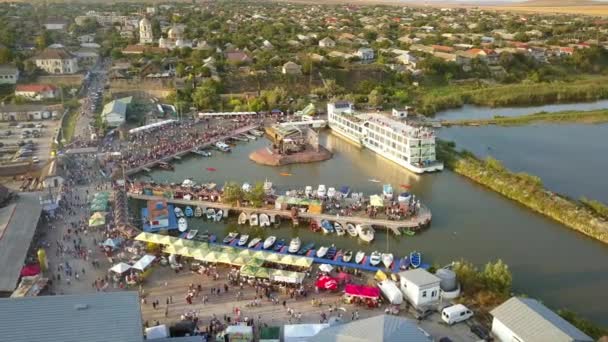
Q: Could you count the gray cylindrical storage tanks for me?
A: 1